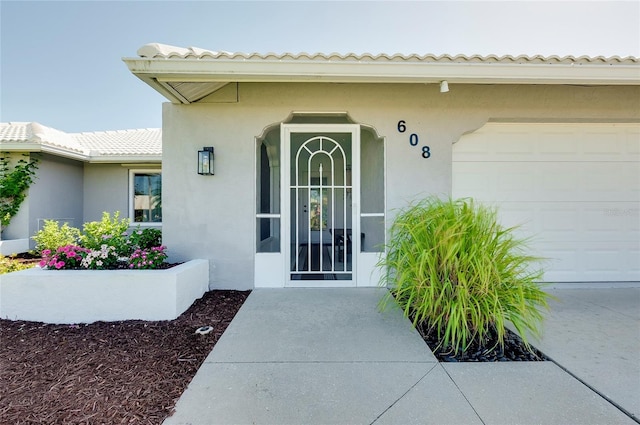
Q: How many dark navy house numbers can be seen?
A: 3